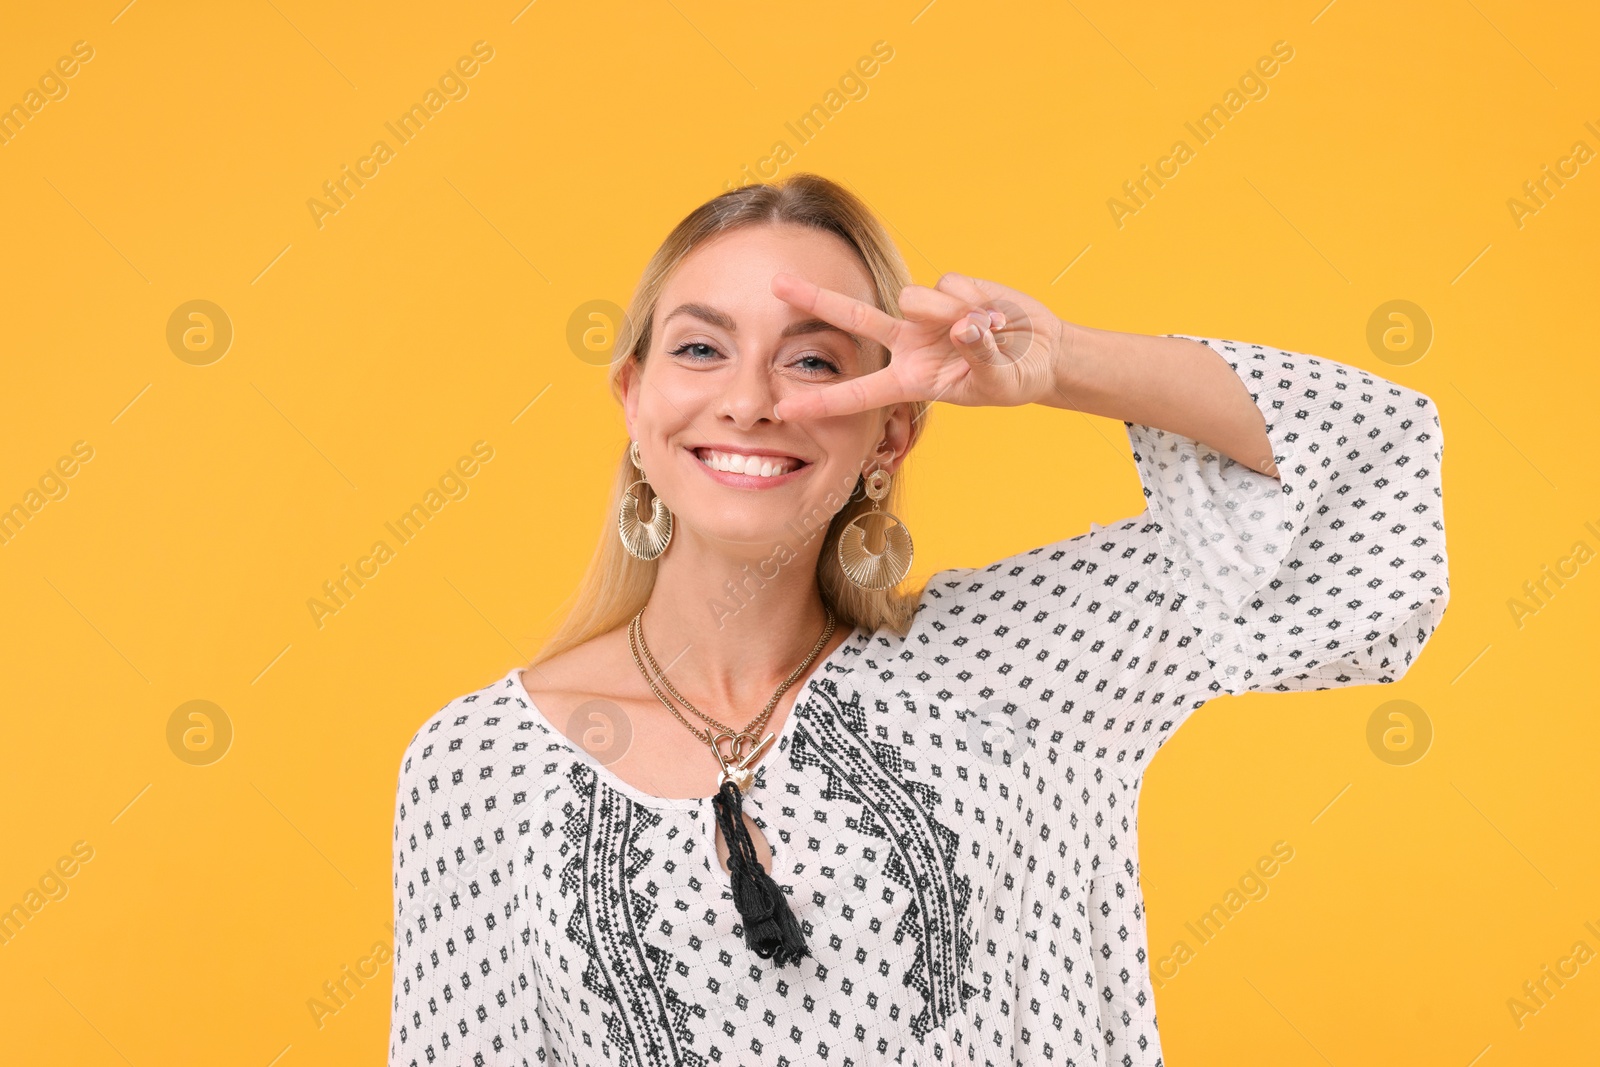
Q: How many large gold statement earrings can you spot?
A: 2